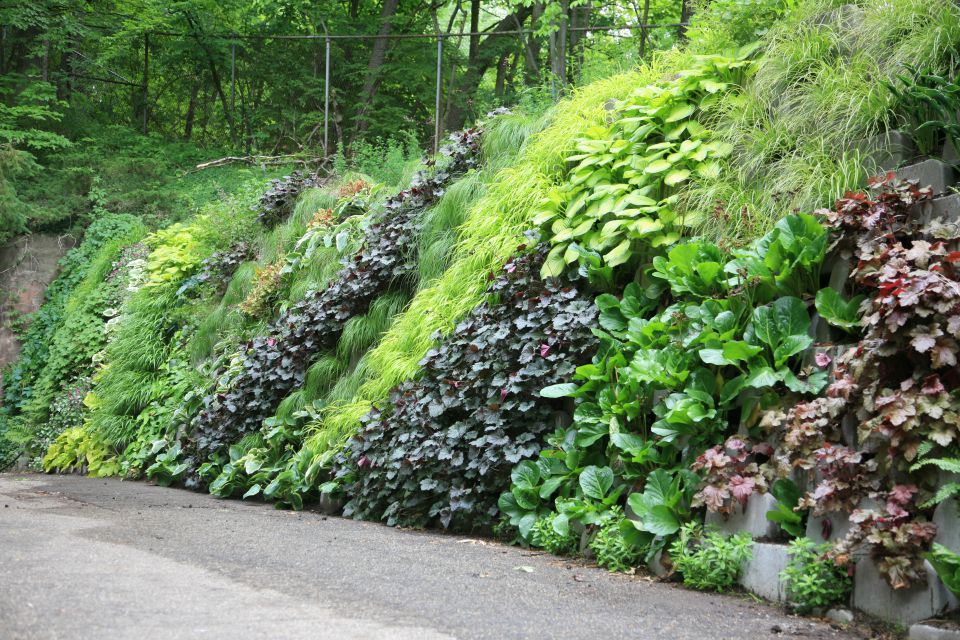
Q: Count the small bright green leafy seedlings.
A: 4